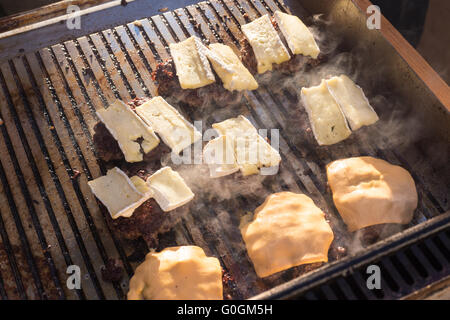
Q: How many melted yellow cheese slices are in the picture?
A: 3